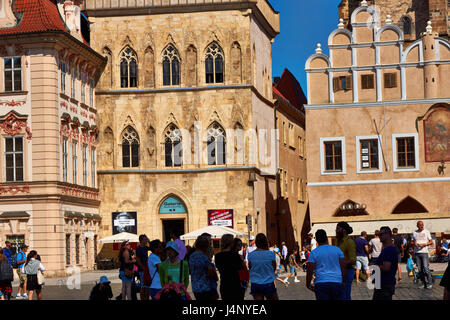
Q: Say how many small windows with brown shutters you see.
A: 3